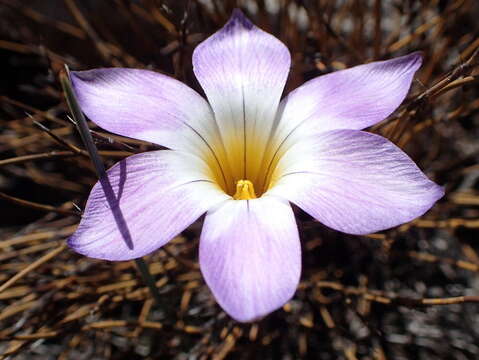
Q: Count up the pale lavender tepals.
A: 6